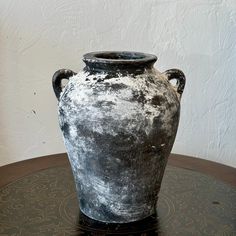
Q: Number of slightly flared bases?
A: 1